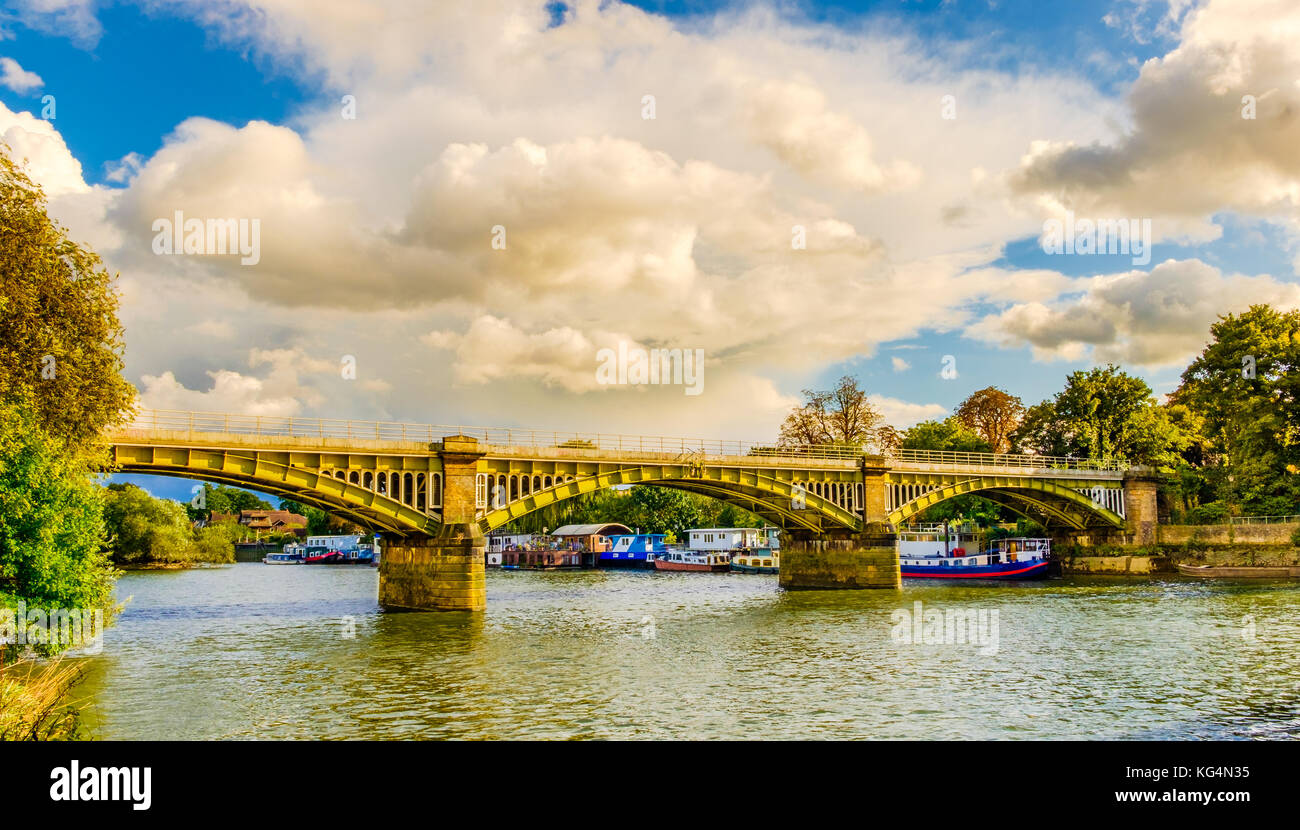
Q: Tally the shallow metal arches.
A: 3